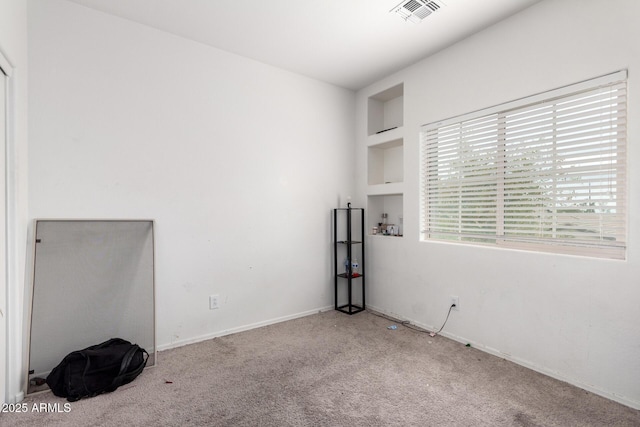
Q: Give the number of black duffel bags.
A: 1